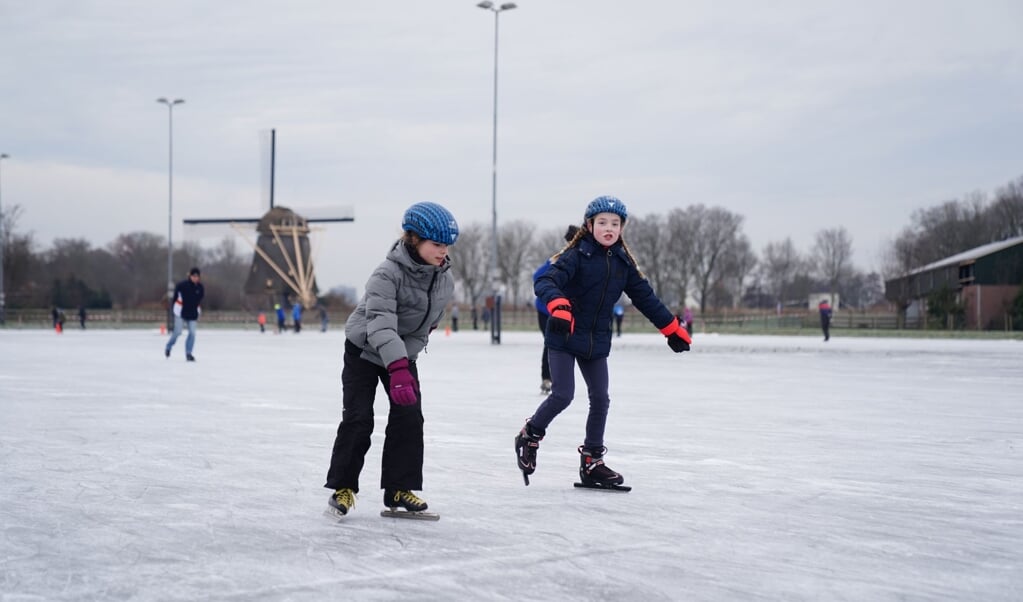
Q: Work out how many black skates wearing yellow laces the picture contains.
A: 2